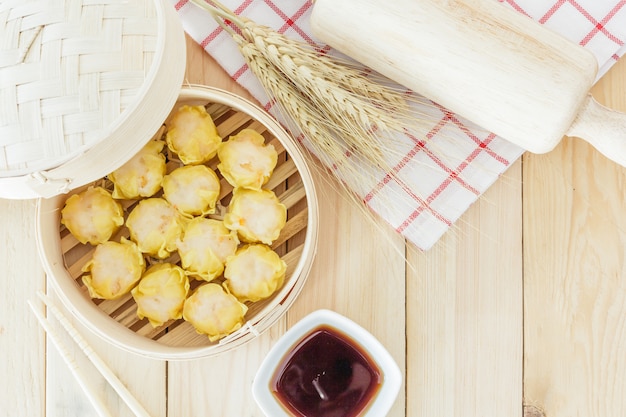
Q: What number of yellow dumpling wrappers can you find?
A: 12